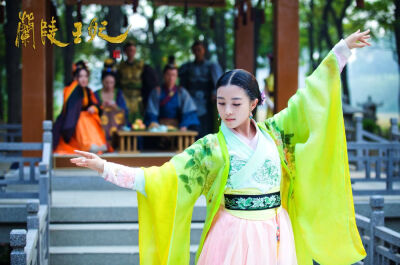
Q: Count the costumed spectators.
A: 5